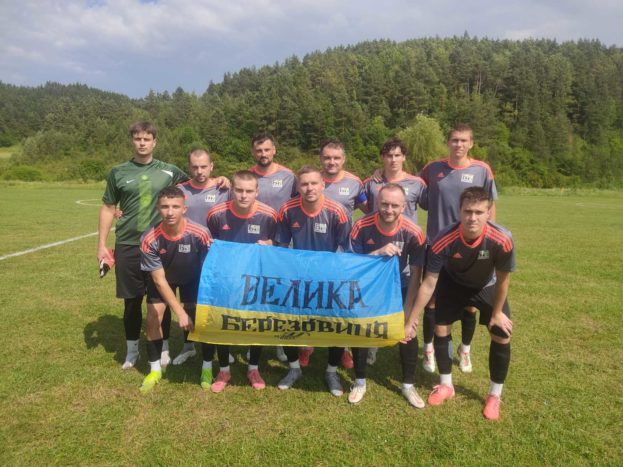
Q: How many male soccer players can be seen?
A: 11